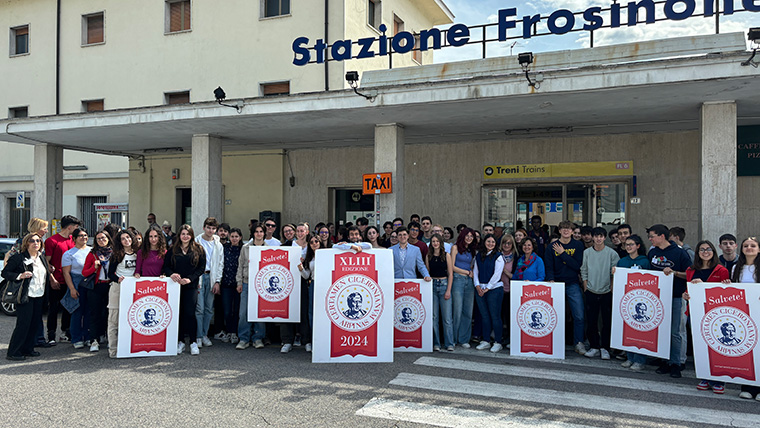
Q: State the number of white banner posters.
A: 7